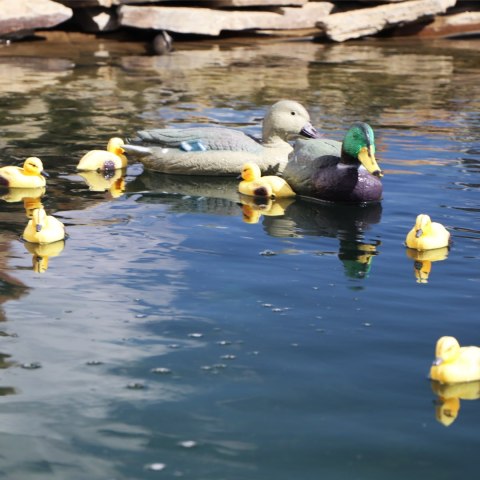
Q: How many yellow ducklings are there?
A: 6